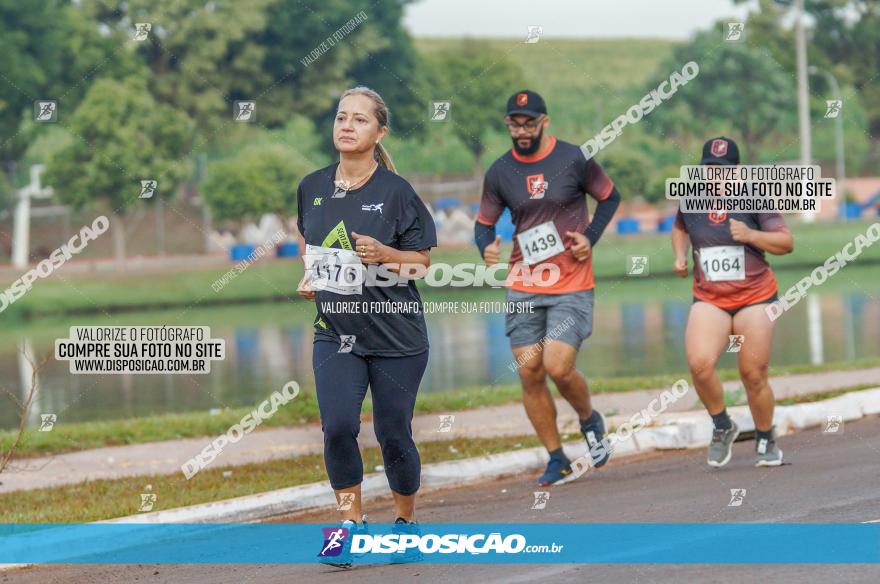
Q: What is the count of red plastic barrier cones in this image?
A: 0